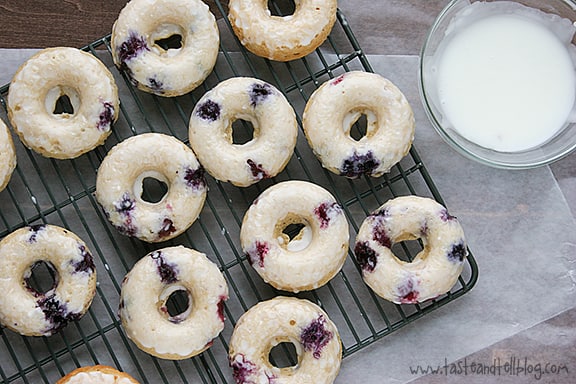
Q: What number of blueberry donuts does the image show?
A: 10